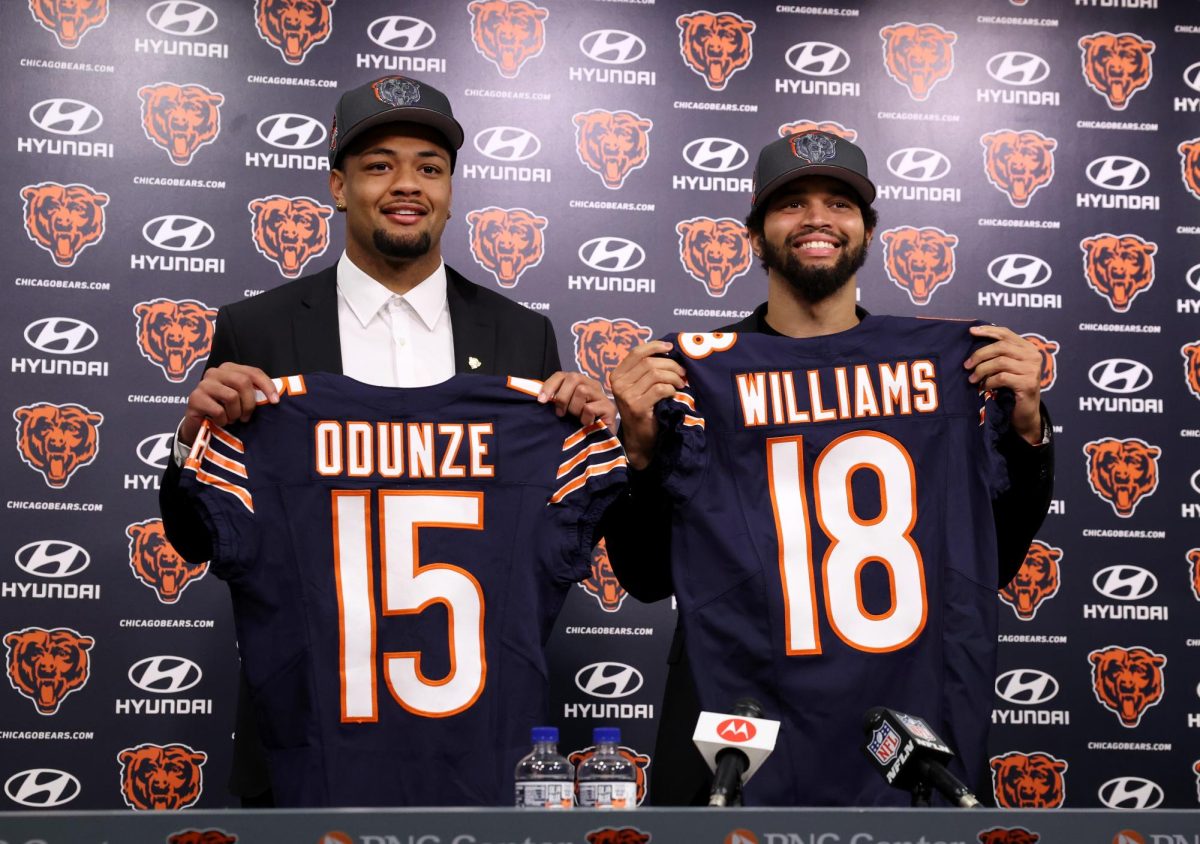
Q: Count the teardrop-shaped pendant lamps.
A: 0